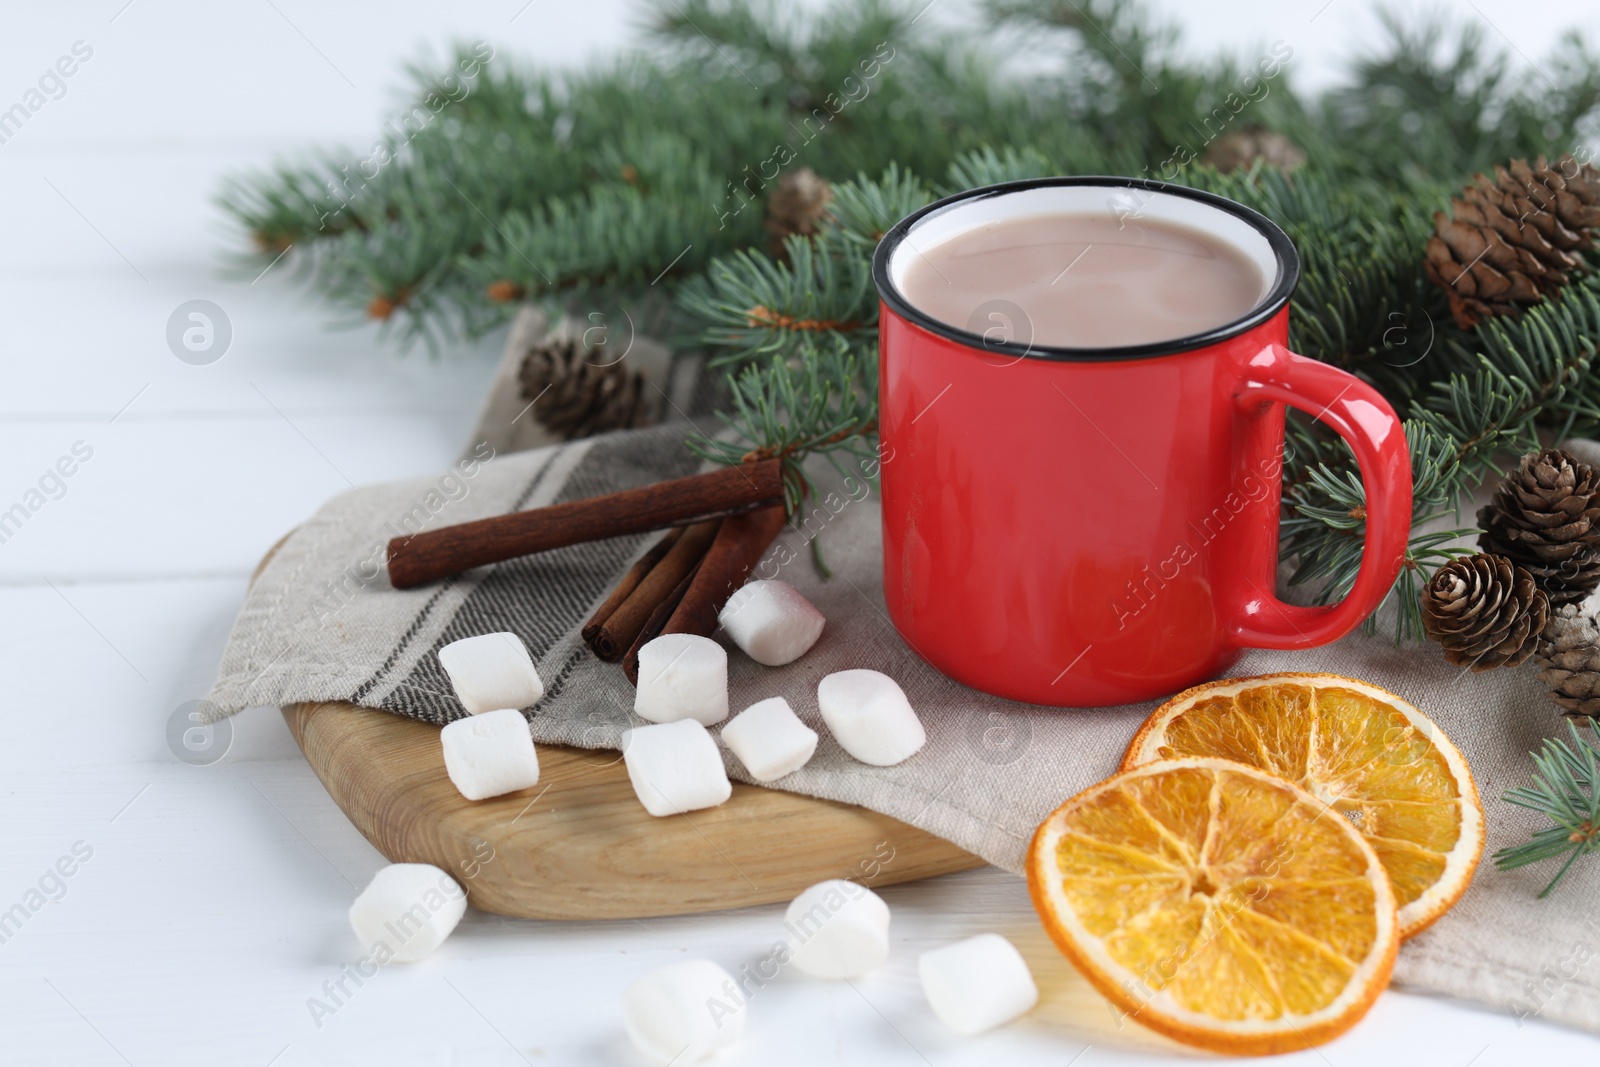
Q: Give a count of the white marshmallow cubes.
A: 11